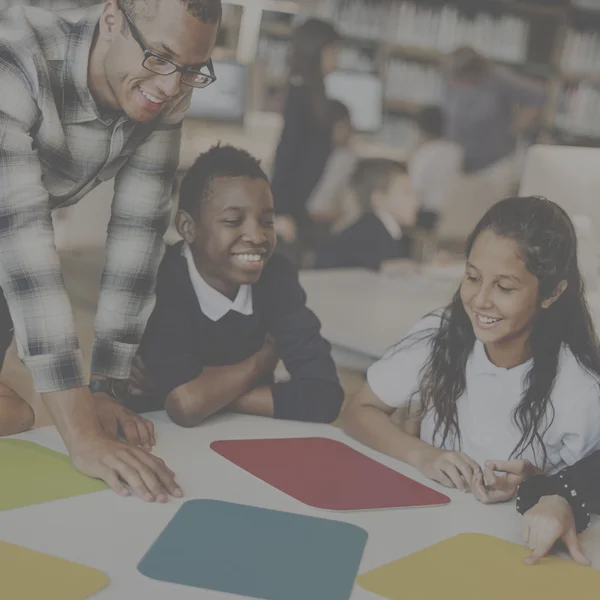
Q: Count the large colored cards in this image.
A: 5